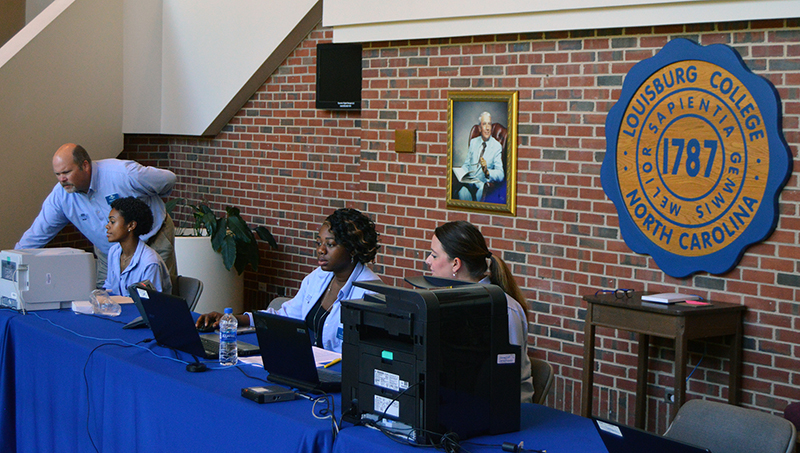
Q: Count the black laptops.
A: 3